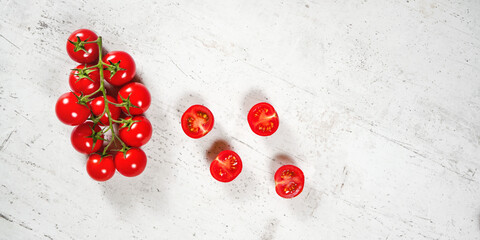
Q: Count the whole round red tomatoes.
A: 10